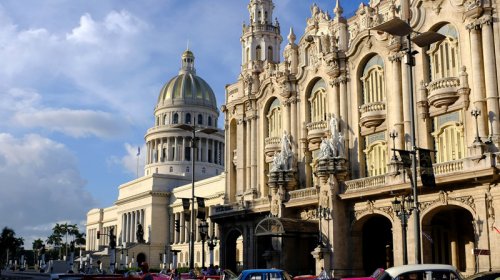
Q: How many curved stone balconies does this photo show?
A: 4